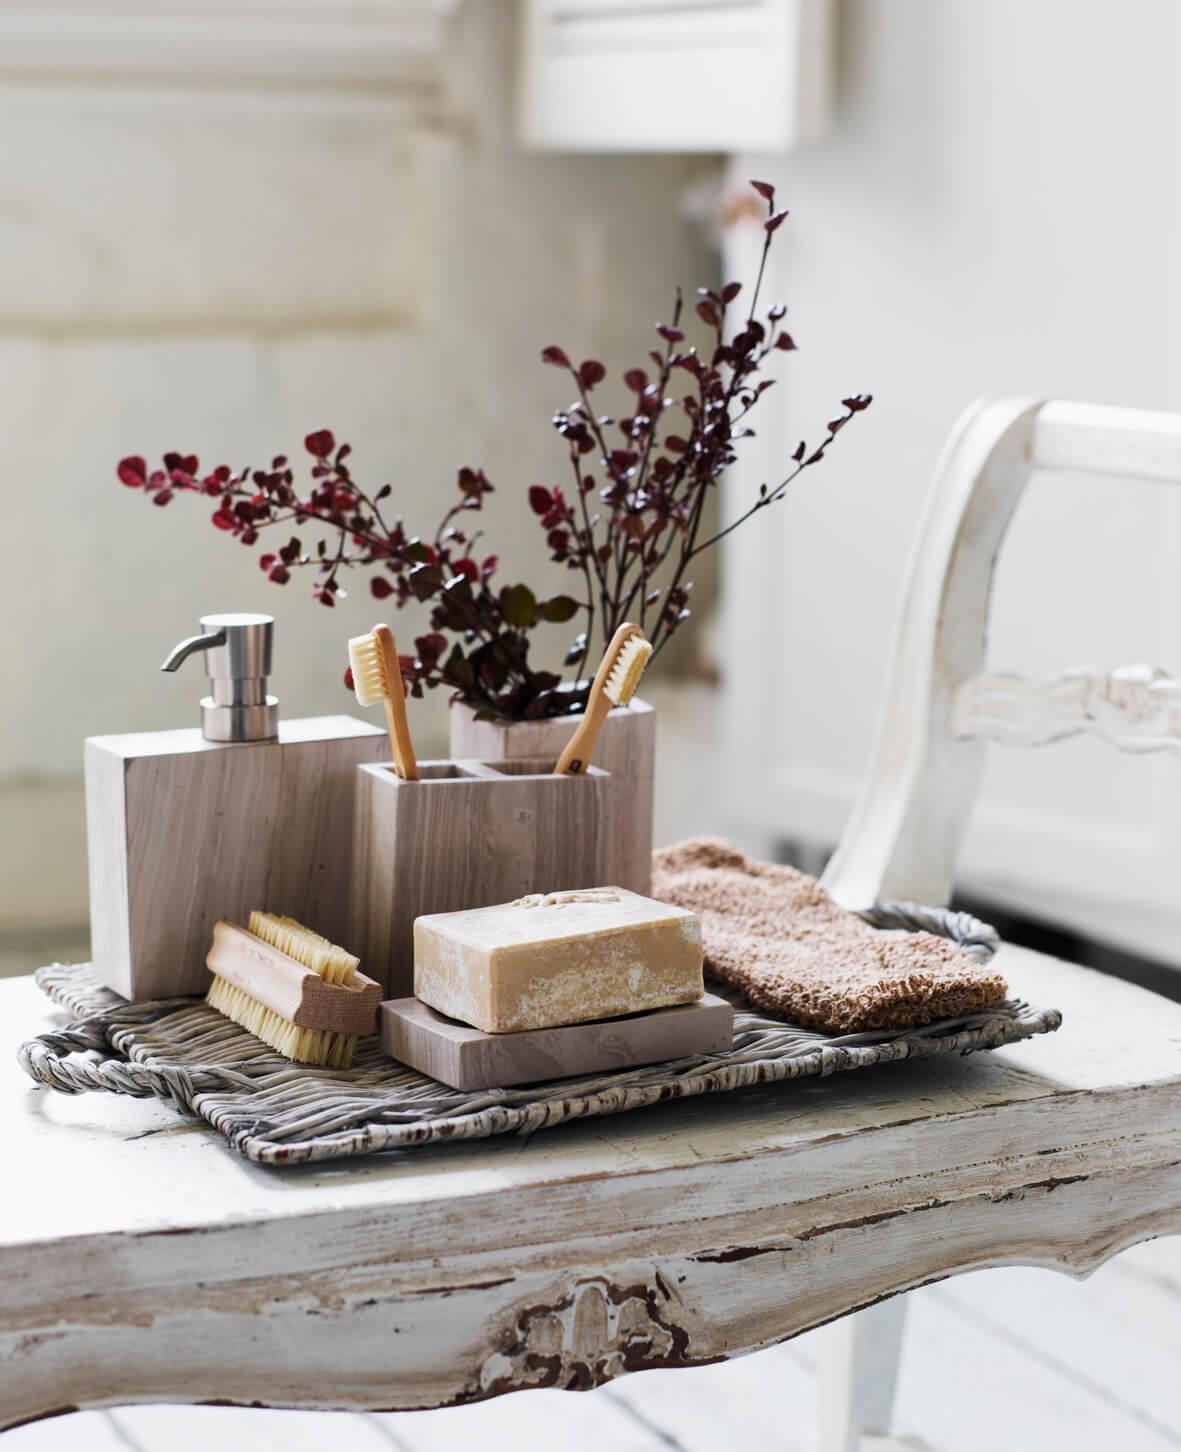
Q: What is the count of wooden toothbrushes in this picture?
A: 2